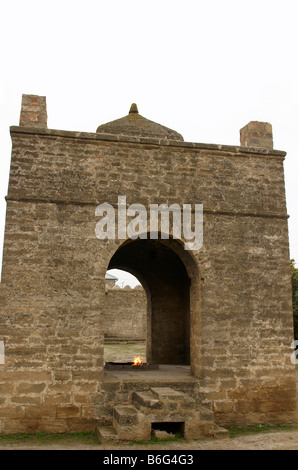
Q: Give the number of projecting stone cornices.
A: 2